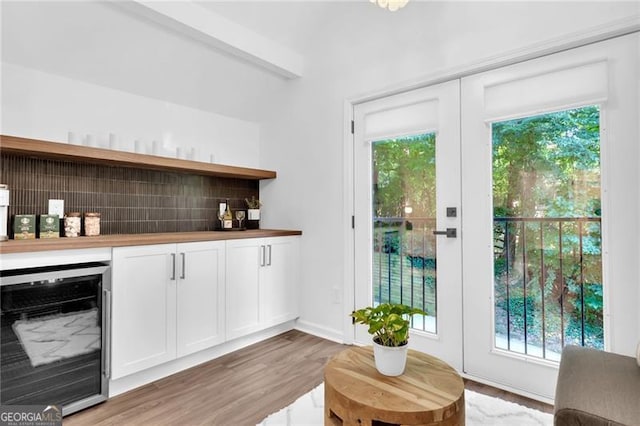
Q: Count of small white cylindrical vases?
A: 8